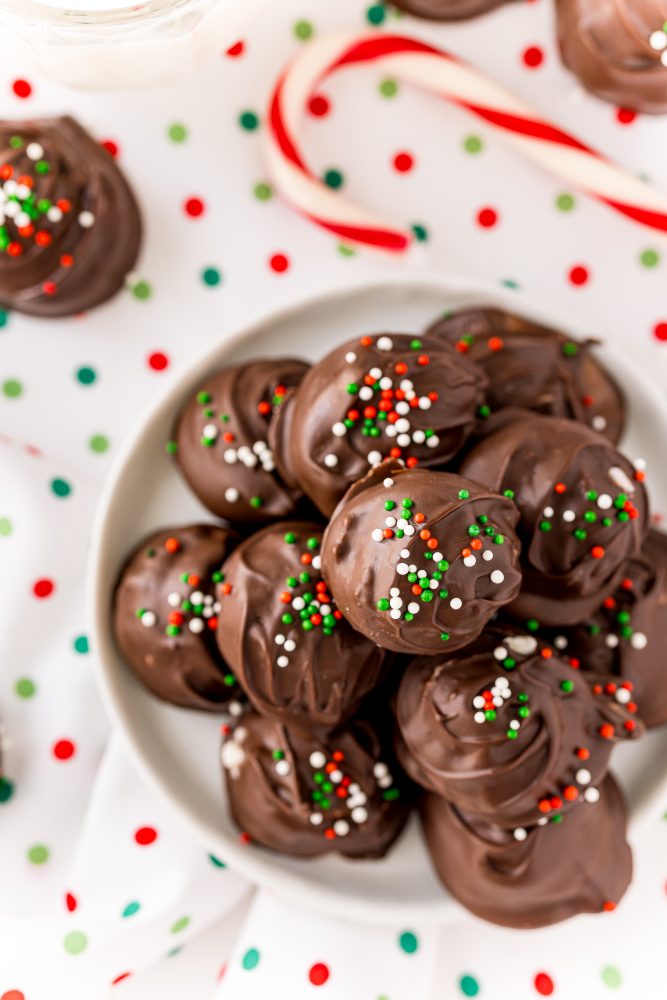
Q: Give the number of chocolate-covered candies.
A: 14